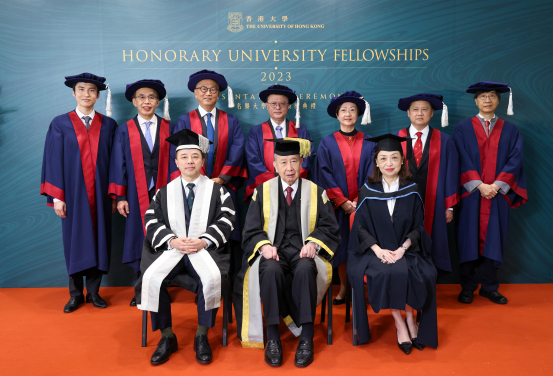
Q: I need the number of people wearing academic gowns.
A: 10